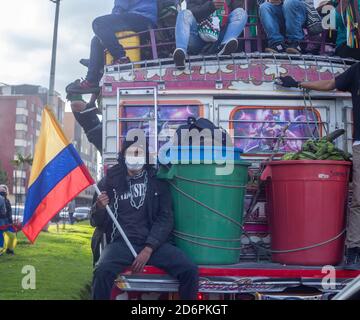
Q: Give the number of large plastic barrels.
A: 2